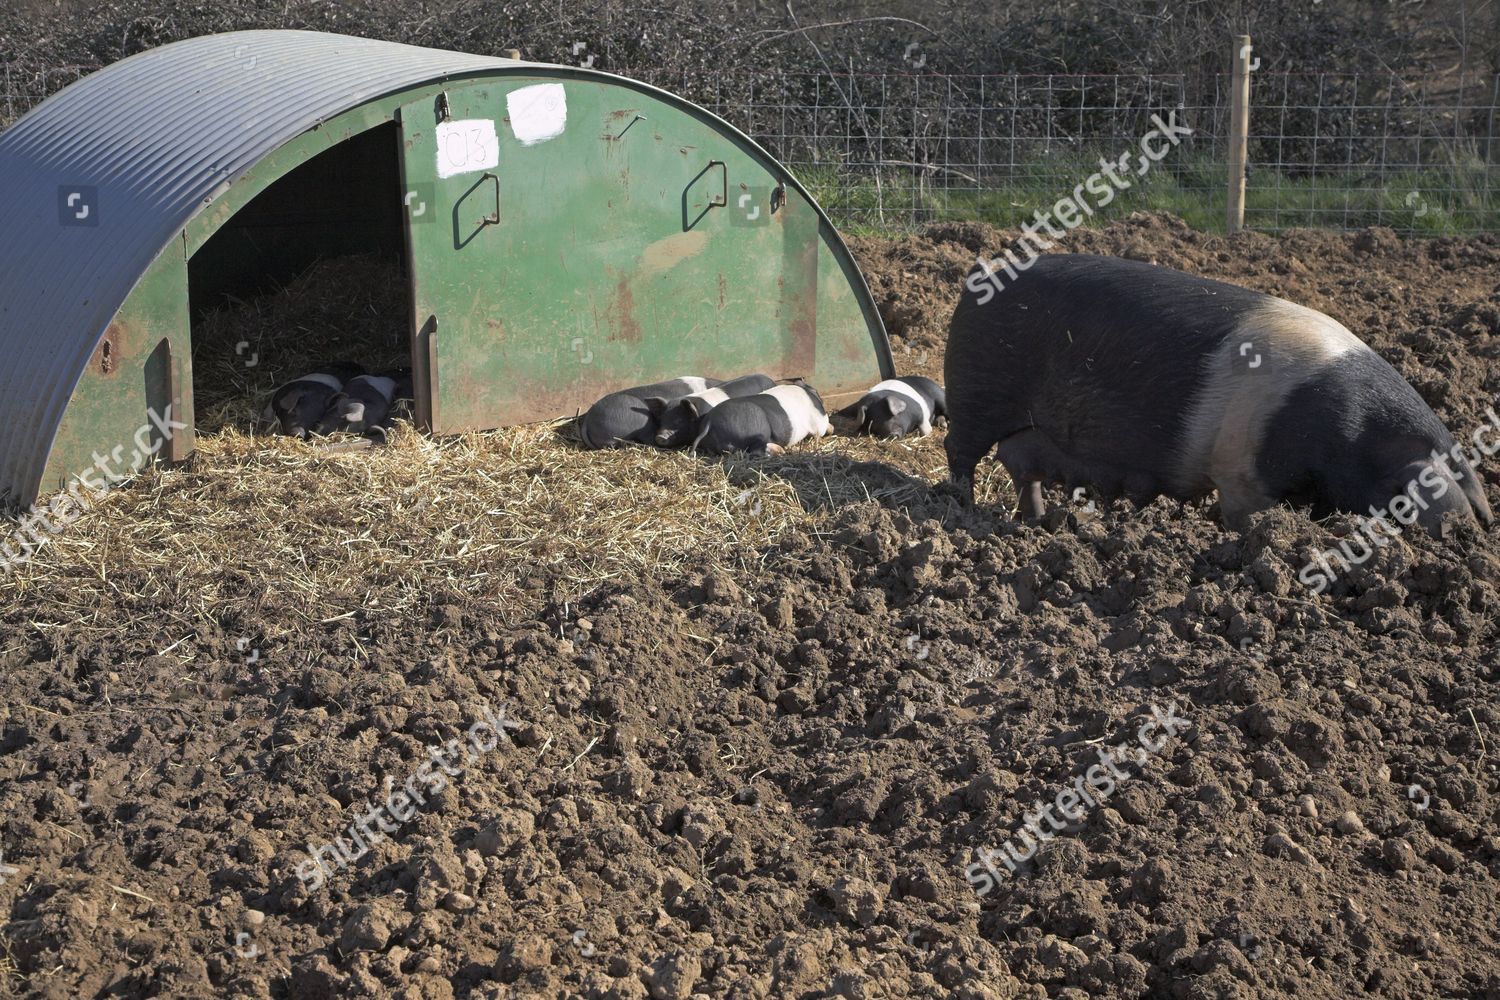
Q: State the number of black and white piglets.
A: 6